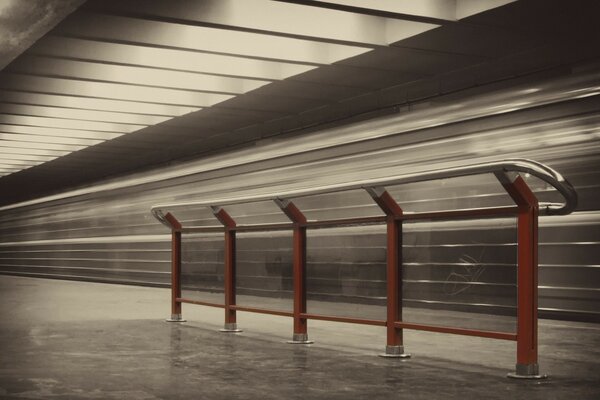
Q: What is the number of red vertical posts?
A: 5